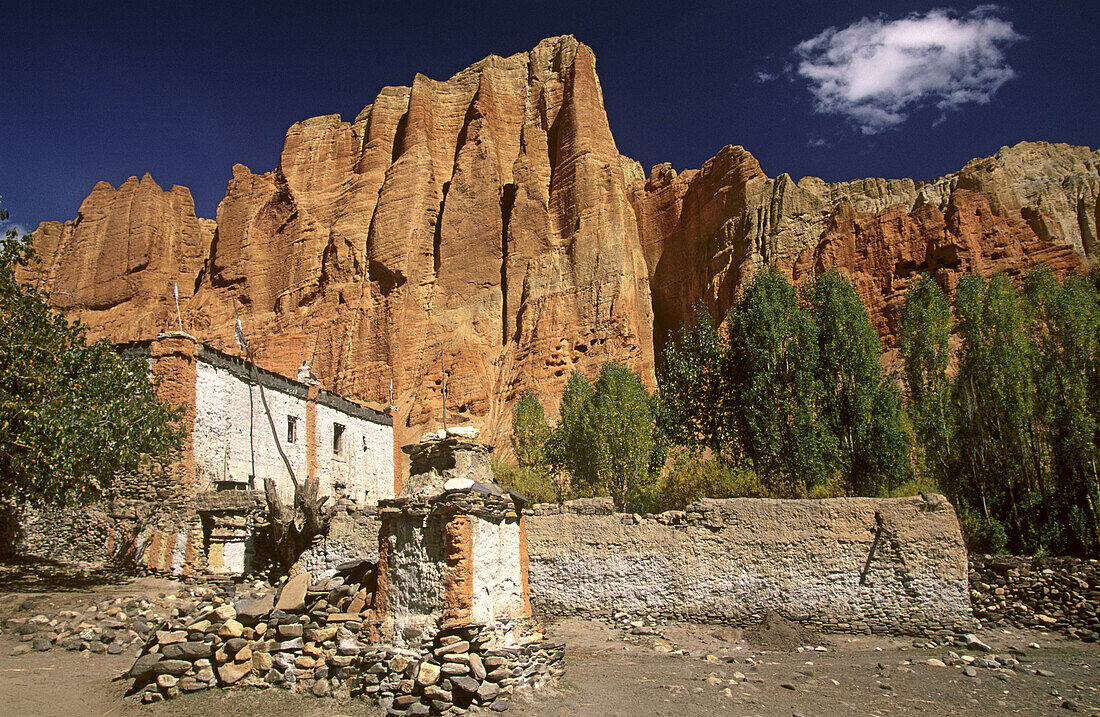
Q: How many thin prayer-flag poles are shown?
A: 5